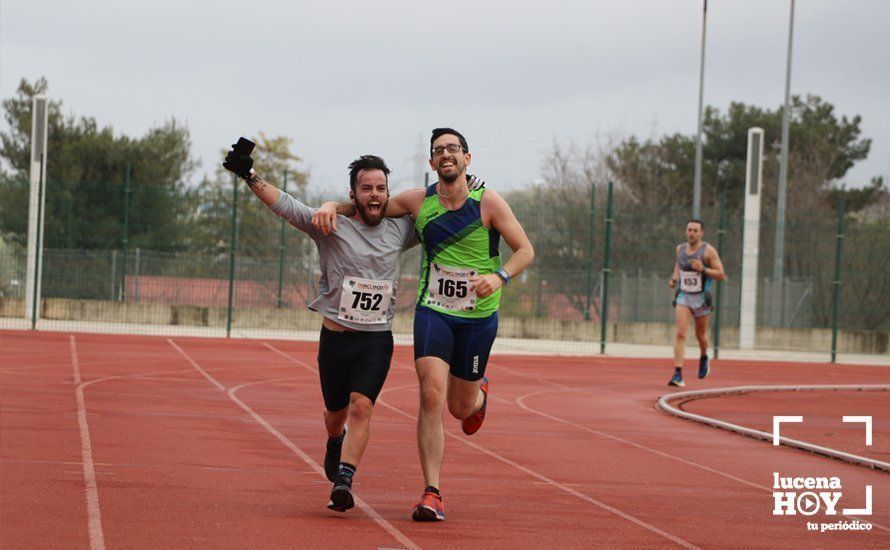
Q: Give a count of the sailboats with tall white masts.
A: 0